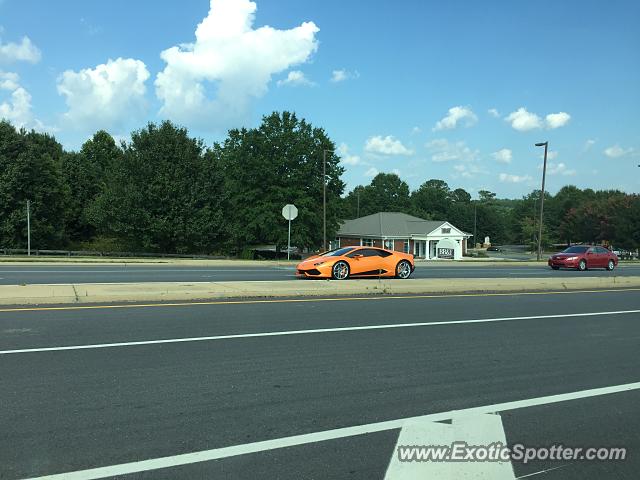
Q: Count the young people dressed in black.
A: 0